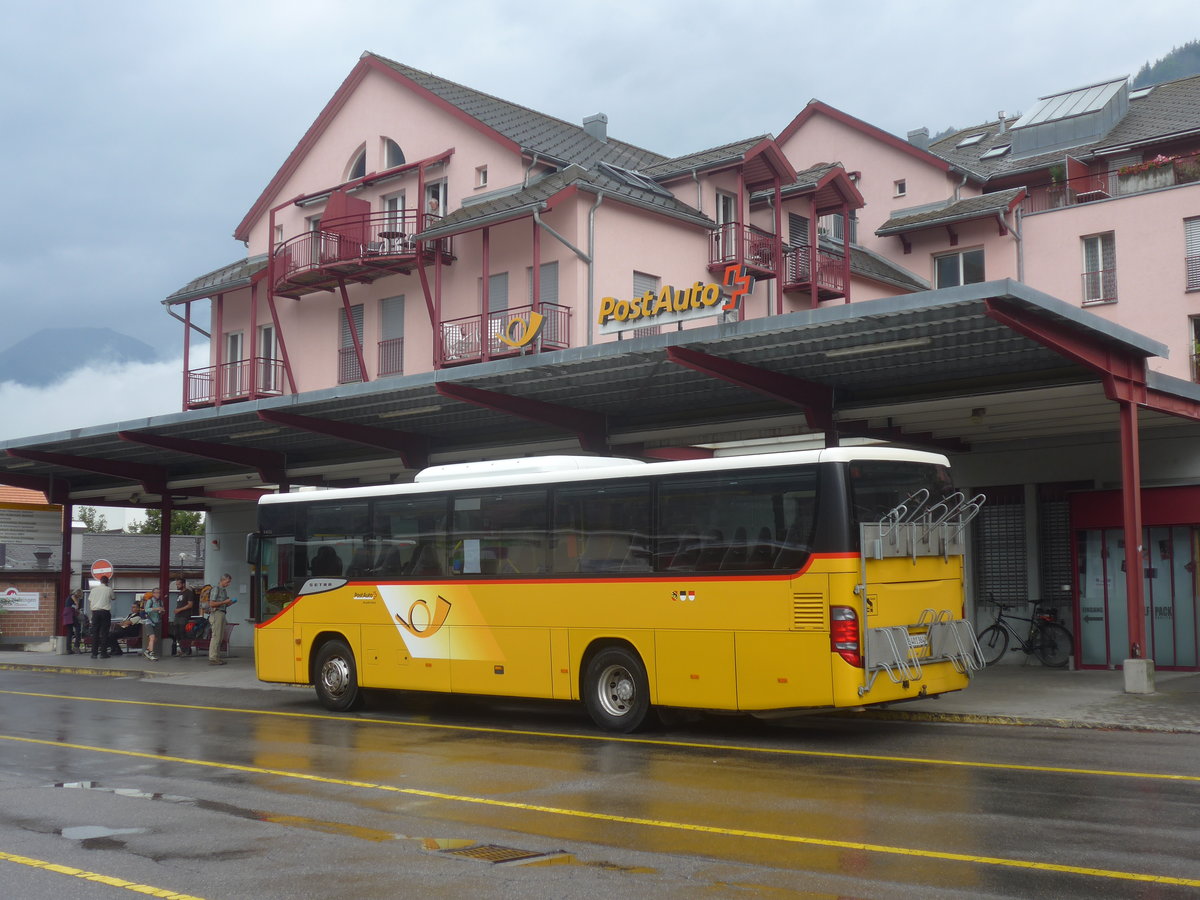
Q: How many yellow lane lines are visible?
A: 3